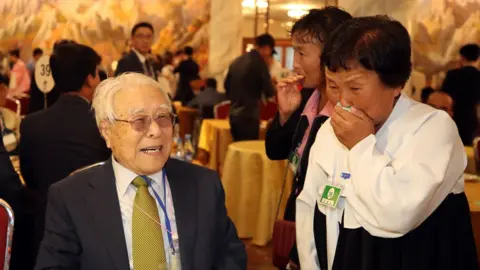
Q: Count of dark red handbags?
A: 1